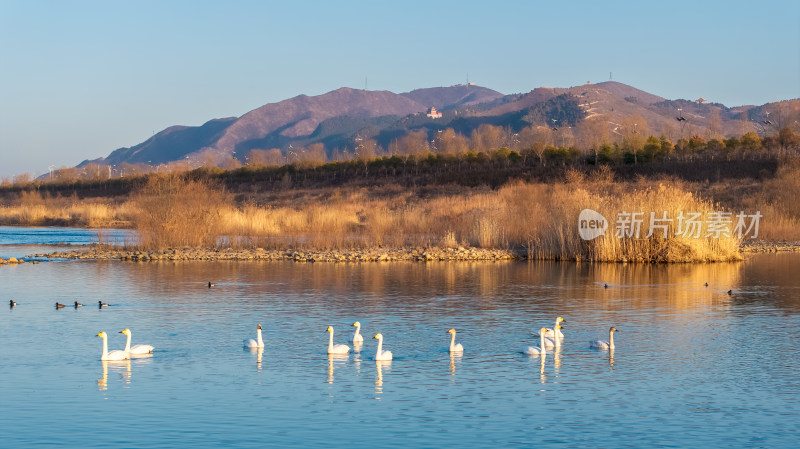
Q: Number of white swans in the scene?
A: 11